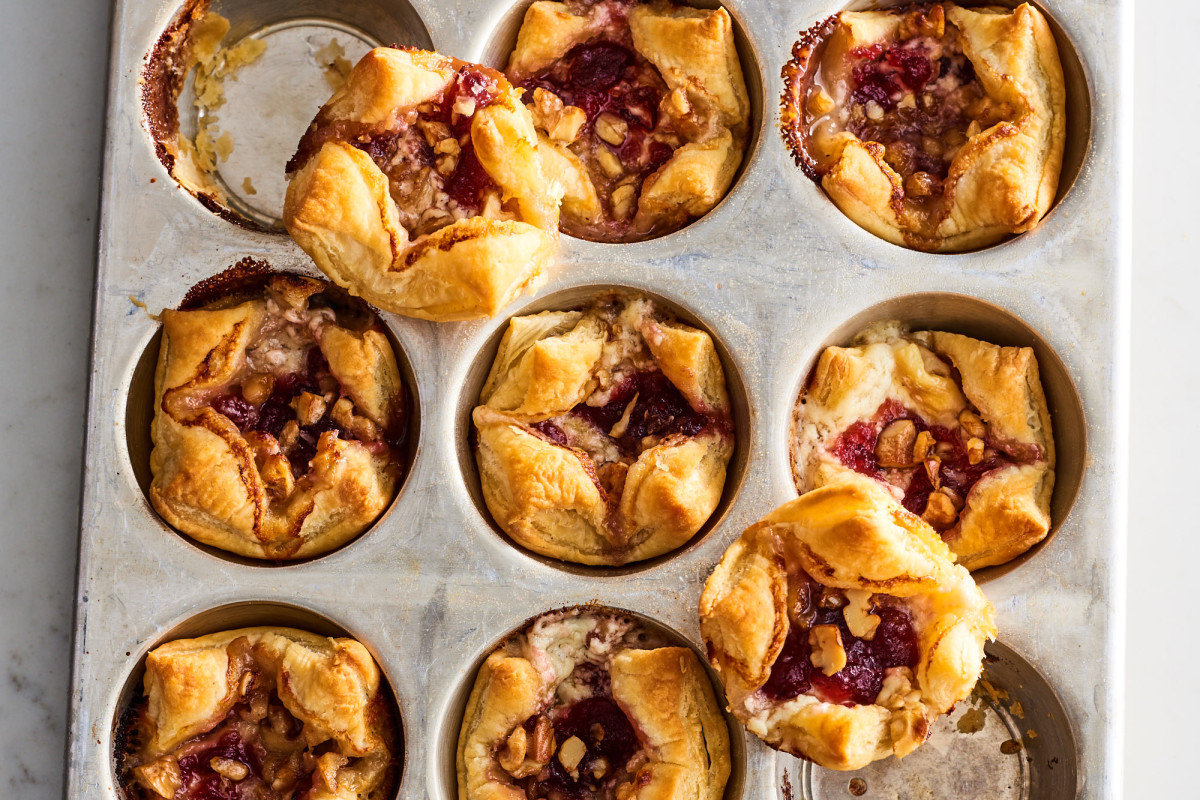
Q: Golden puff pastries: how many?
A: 9